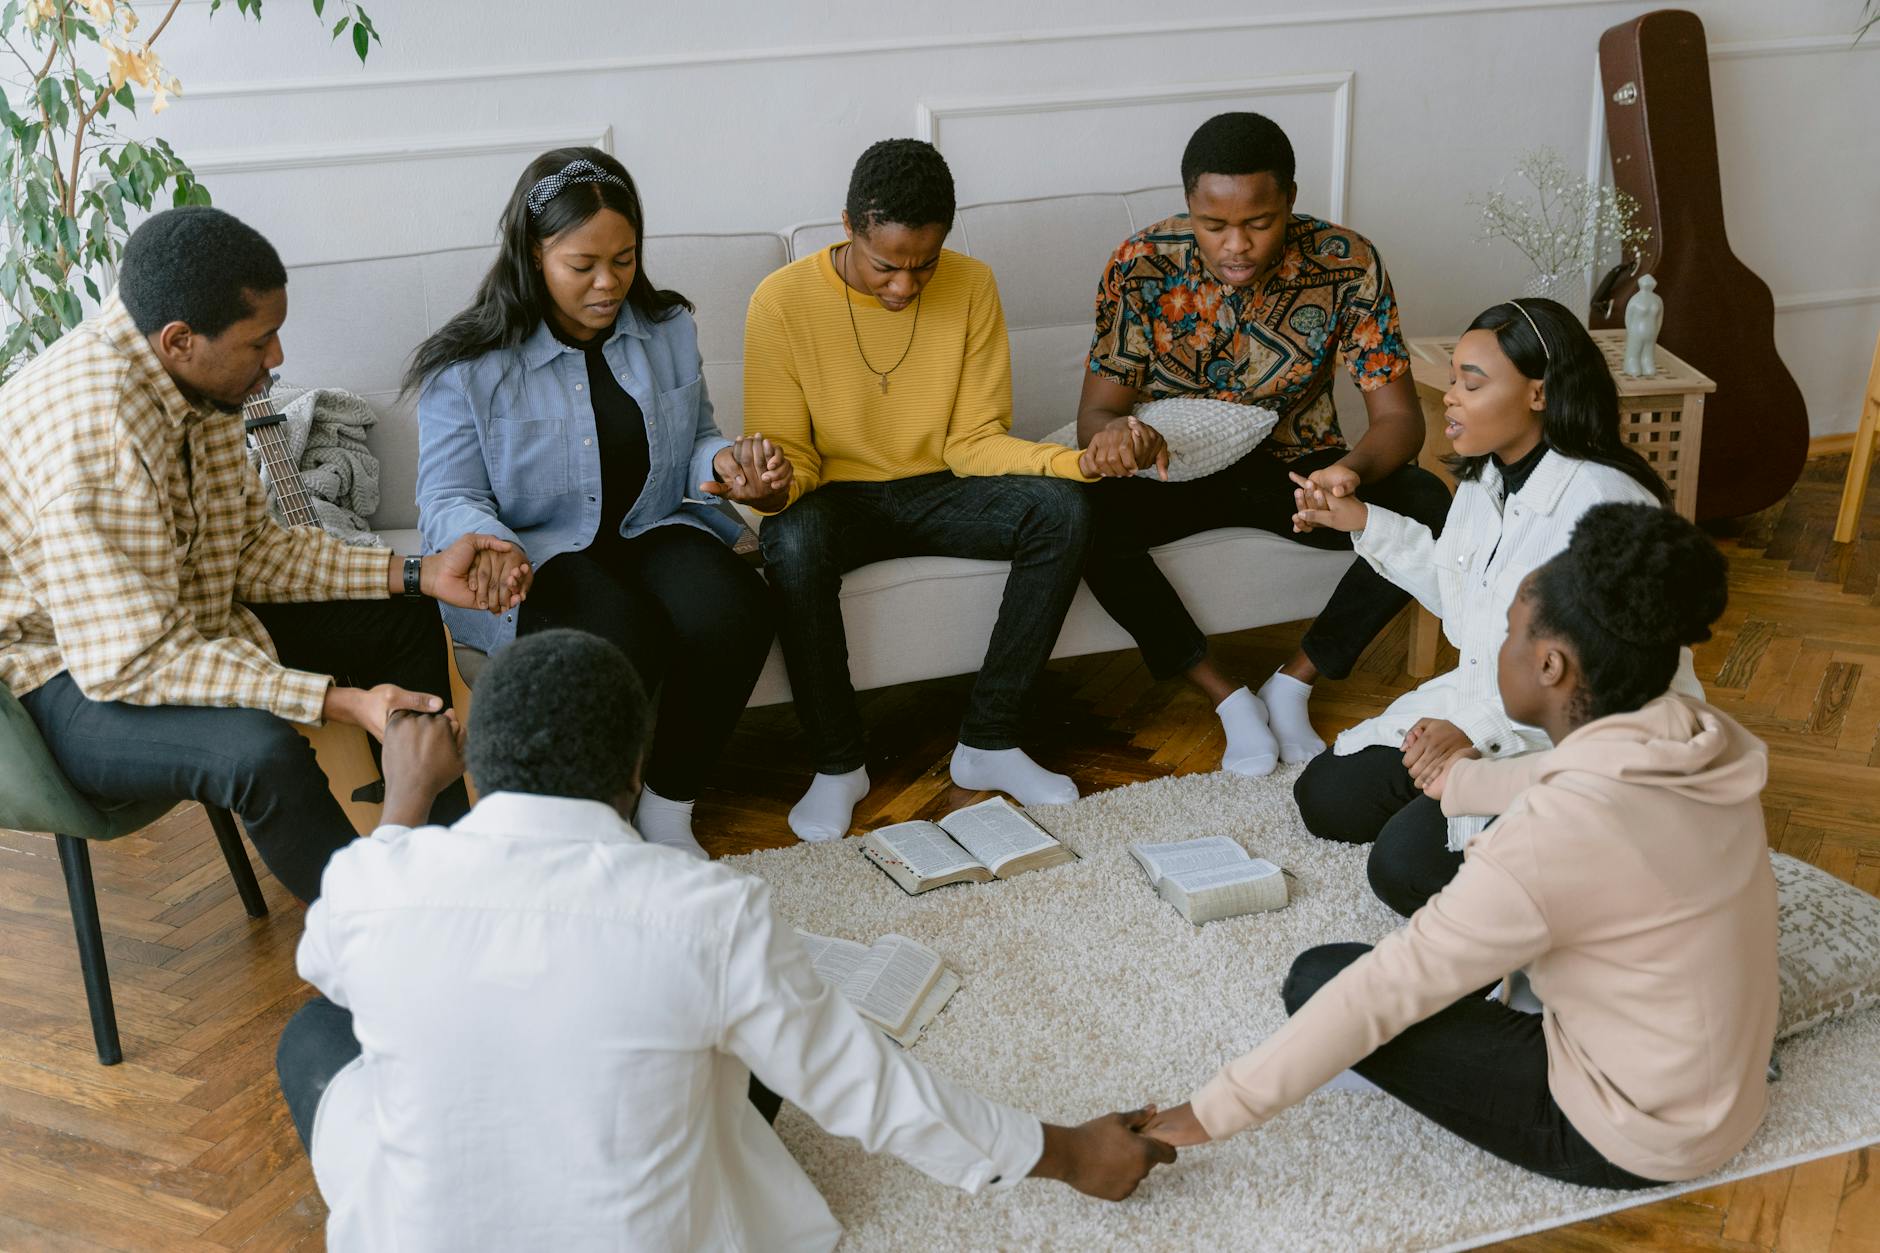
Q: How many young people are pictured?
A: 7